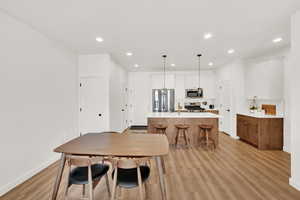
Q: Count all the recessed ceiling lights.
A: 8